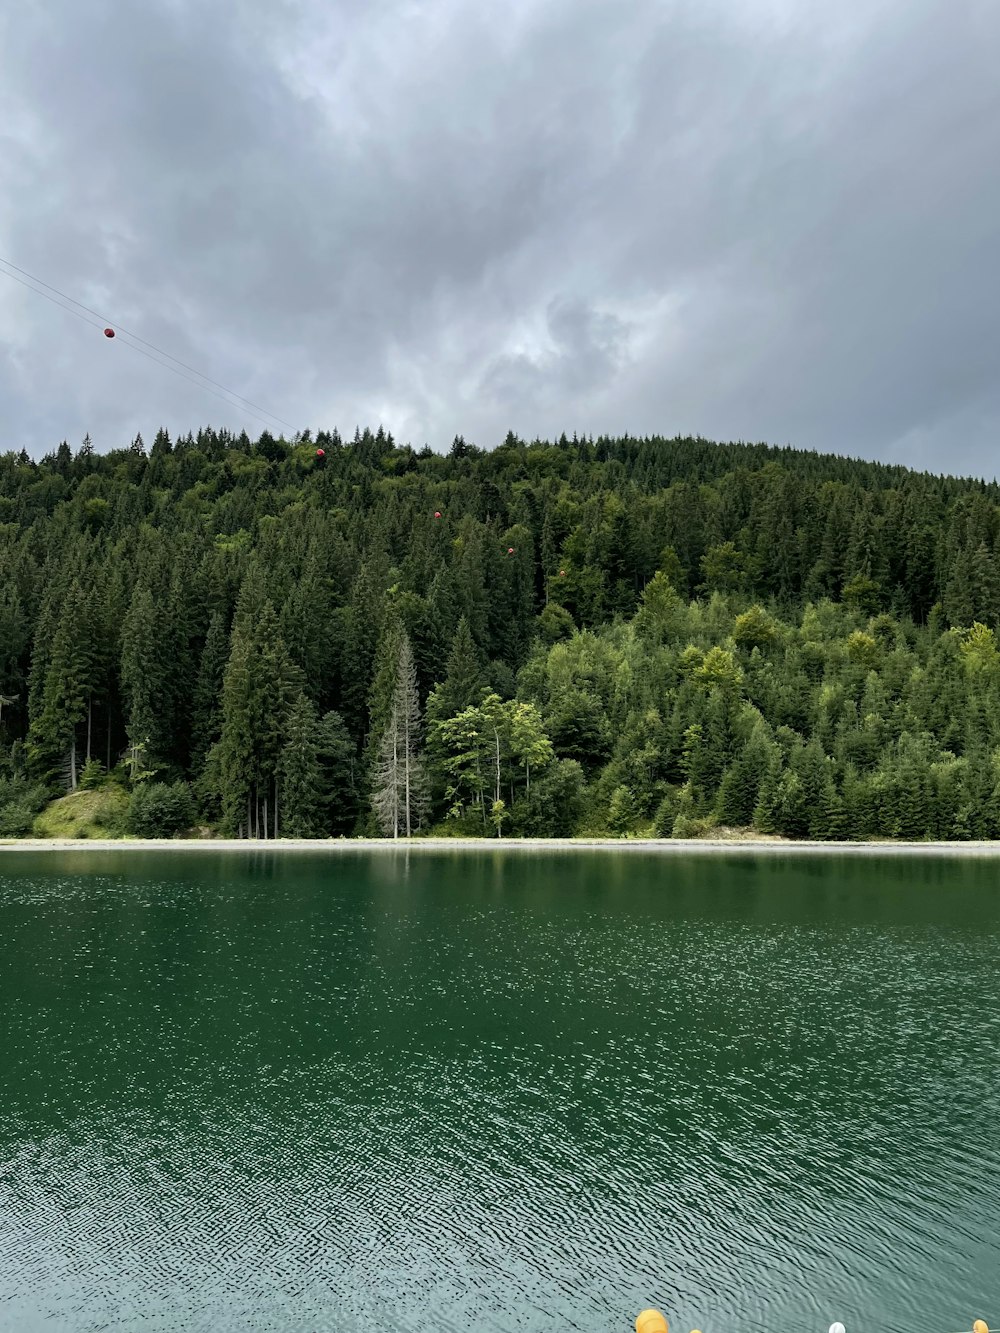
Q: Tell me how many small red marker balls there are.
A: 5